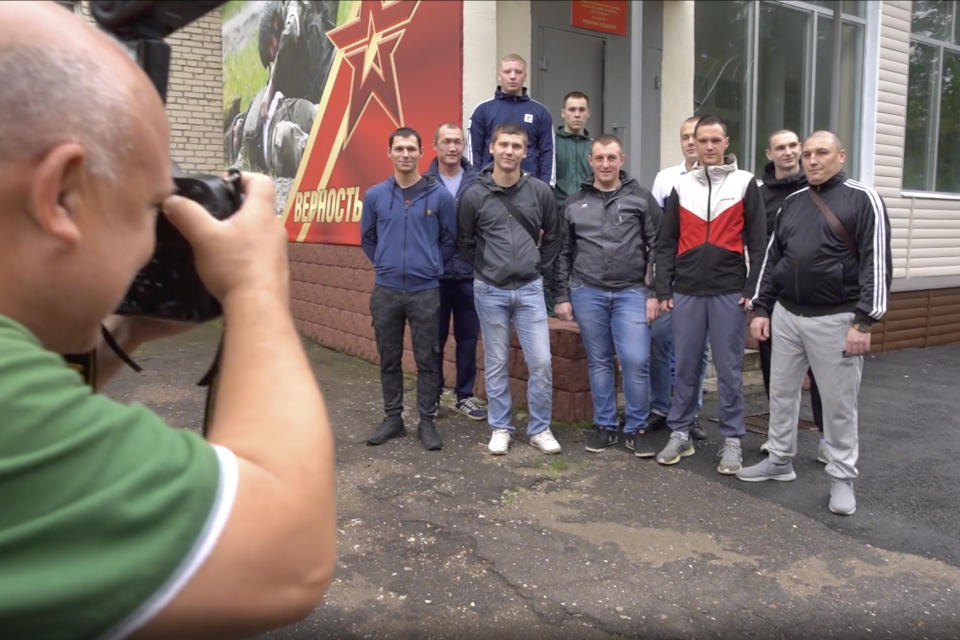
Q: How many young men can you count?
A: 10